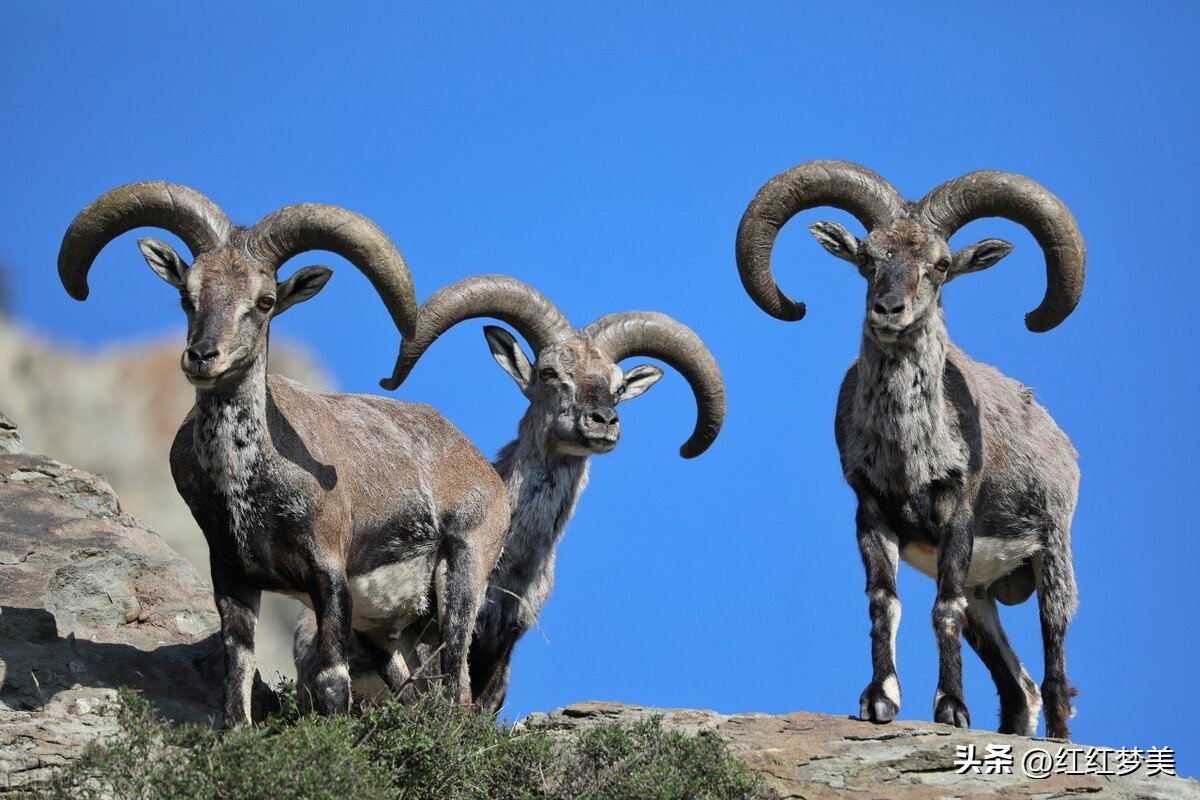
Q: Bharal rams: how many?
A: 3